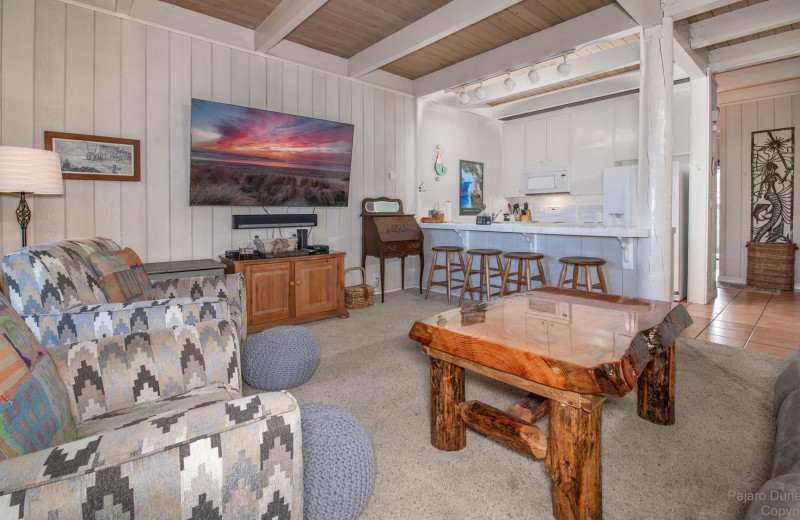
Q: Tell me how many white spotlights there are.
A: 5